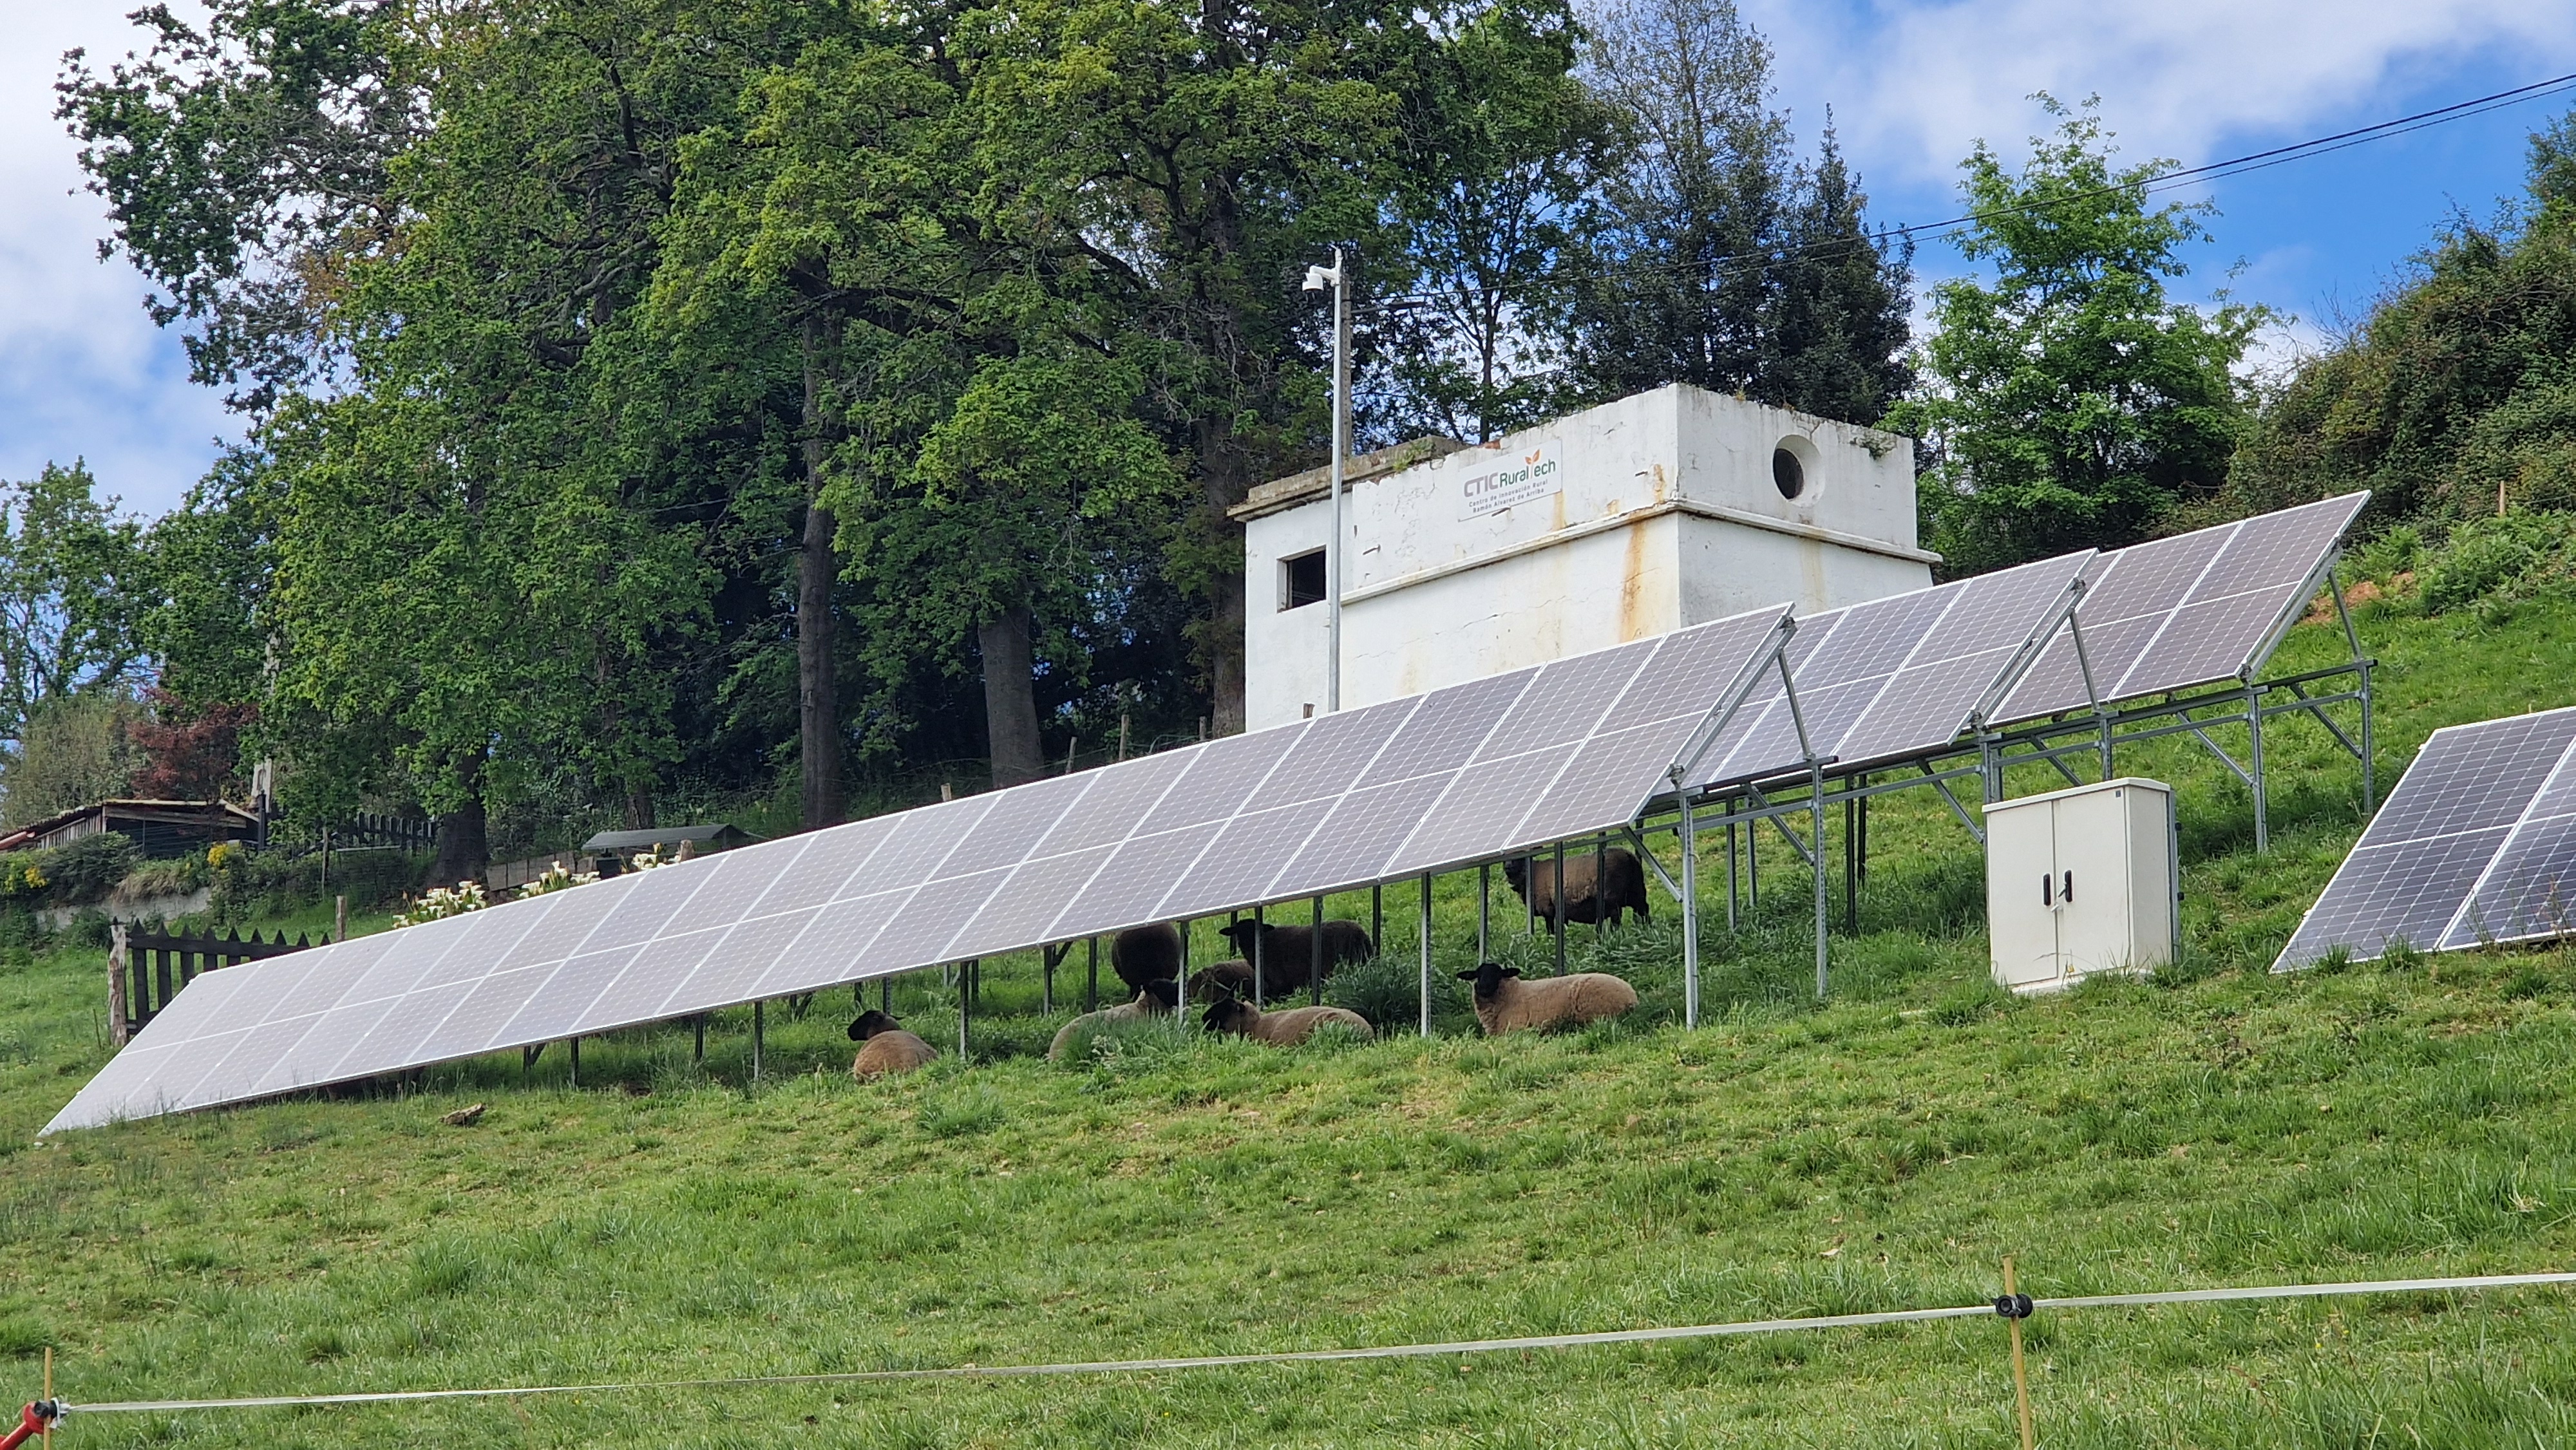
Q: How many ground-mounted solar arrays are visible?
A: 4